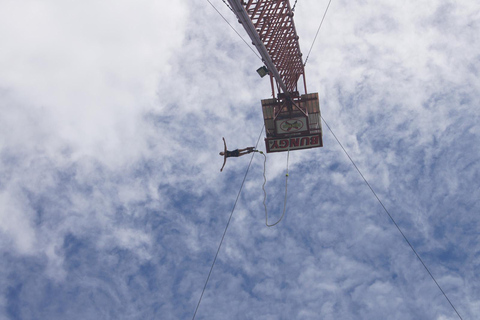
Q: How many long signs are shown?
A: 1